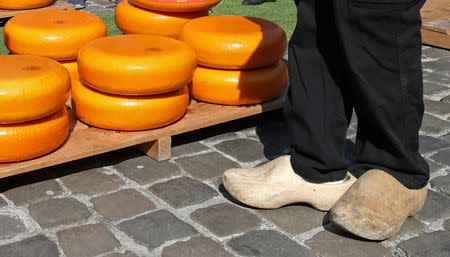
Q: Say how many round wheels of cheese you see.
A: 11